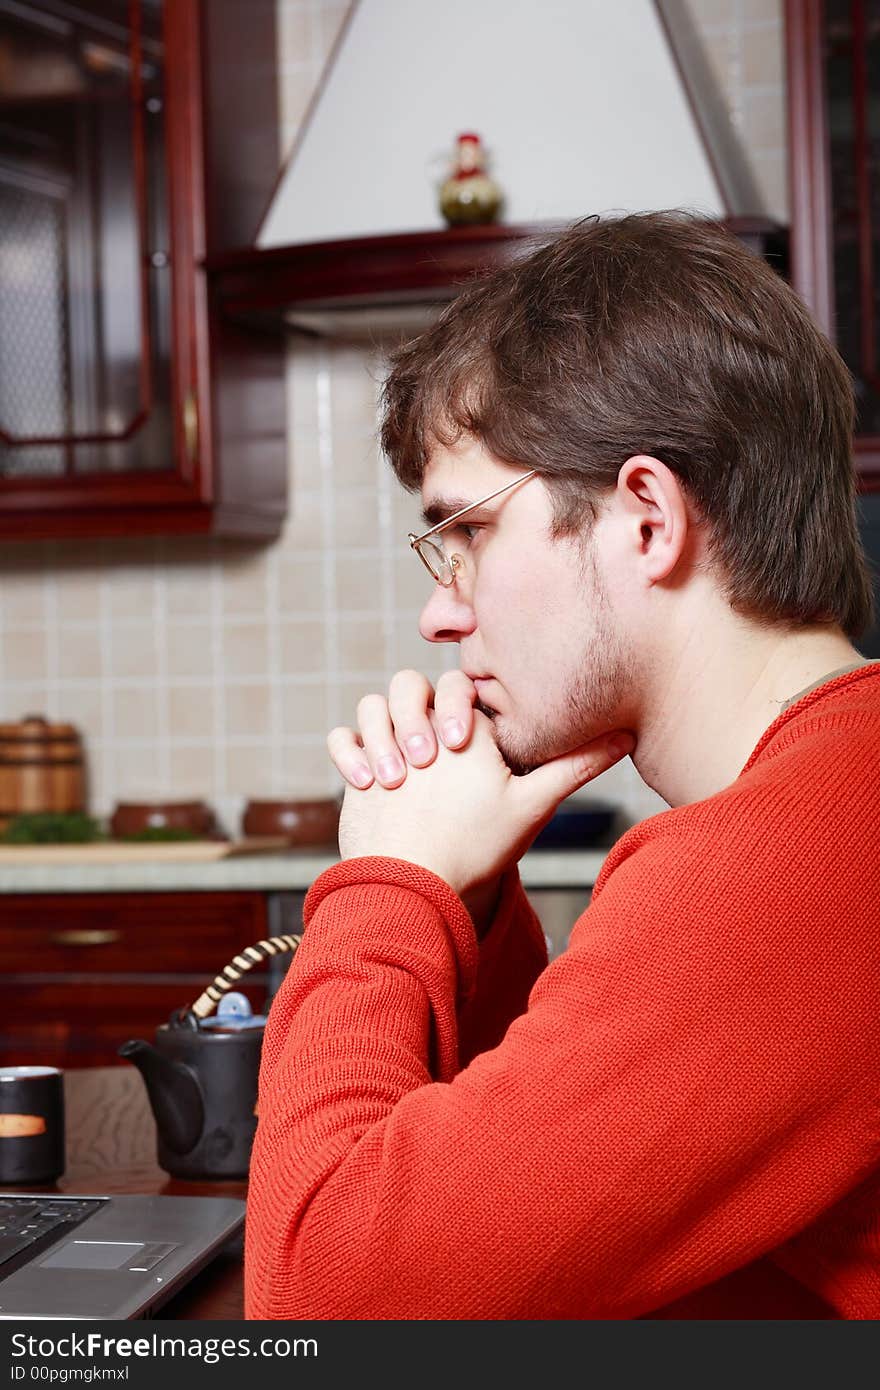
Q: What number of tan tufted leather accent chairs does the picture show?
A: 0